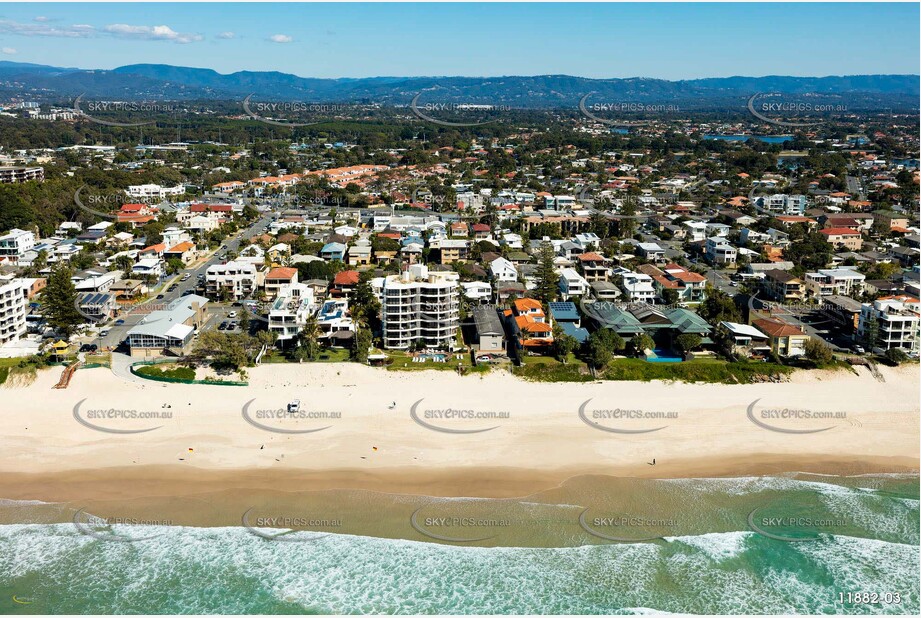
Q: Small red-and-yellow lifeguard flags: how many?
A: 2